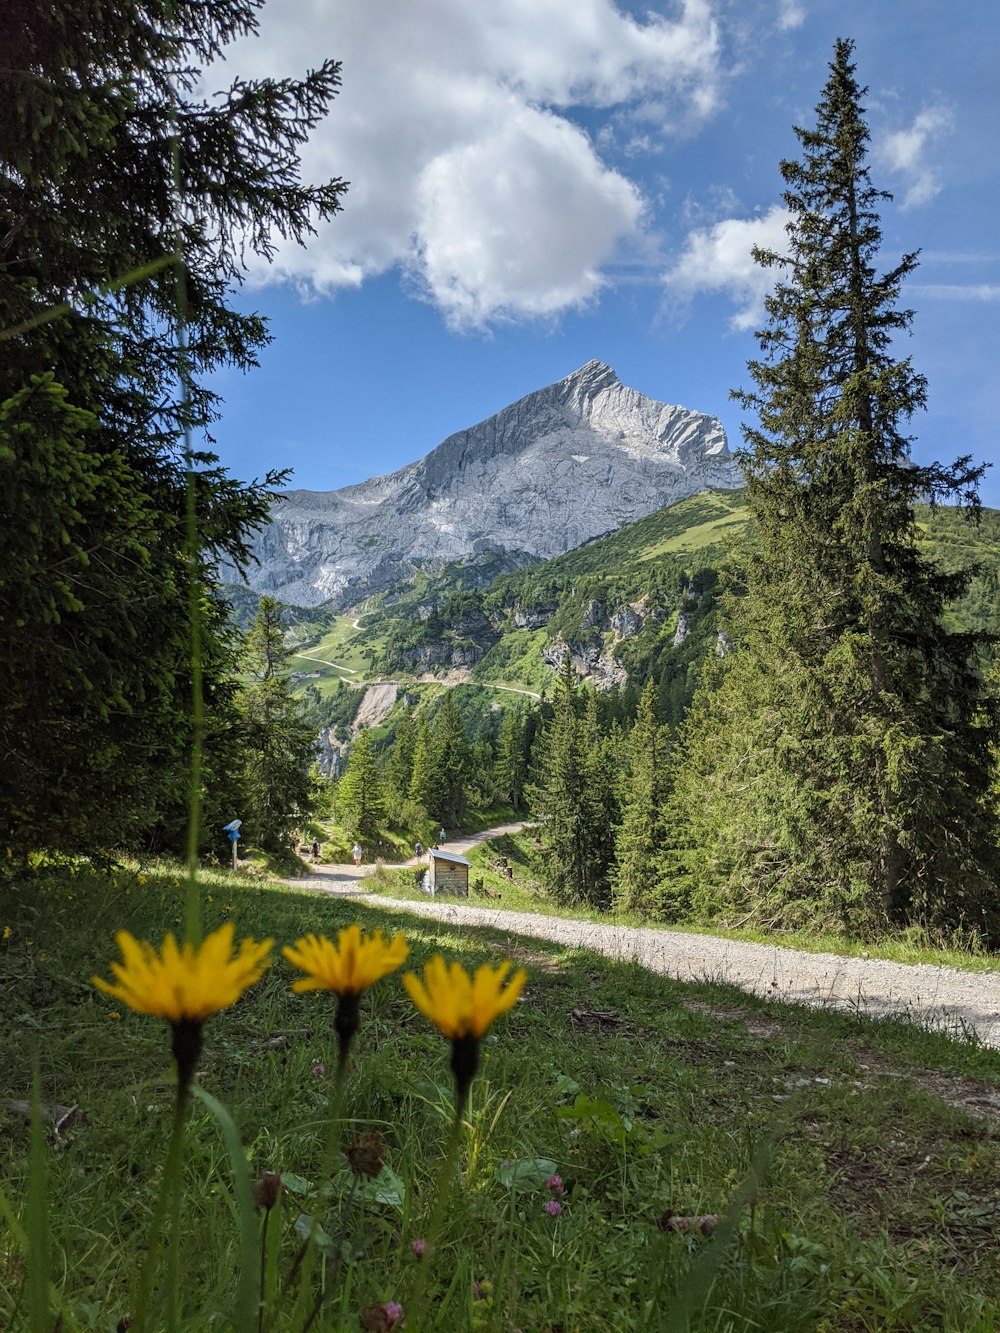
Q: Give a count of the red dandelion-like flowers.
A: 0